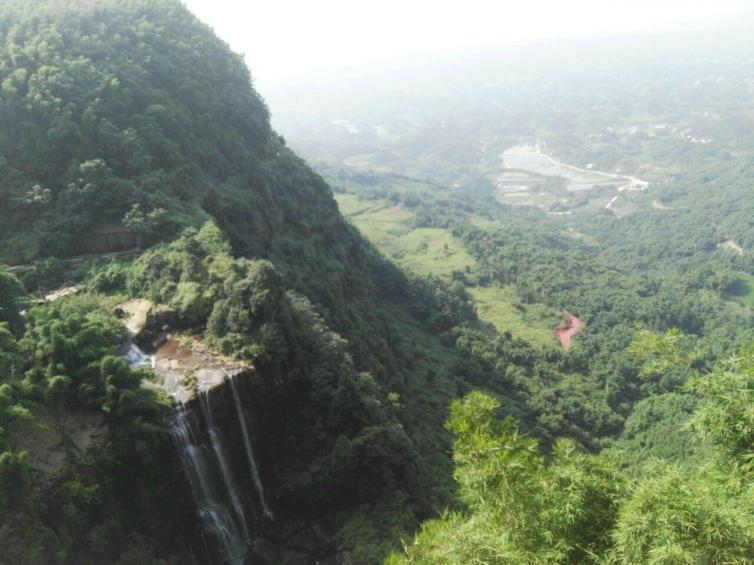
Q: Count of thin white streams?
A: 3